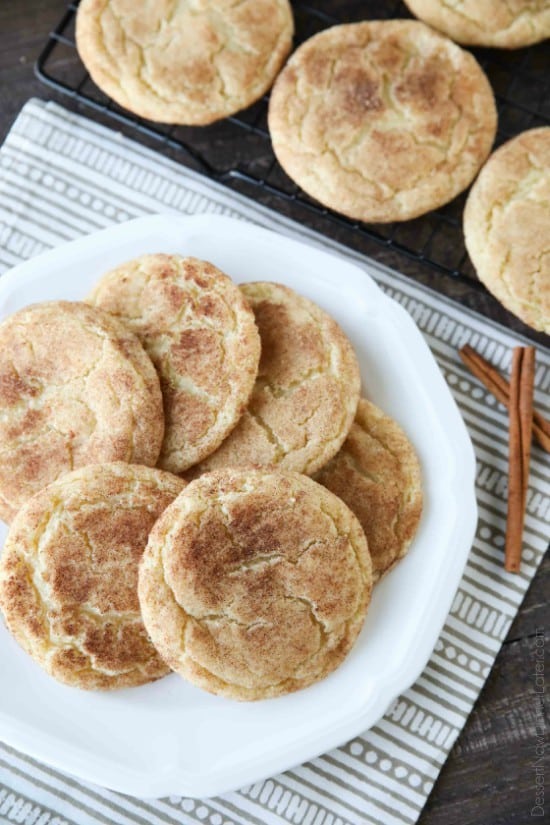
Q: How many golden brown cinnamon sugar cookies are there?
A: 10